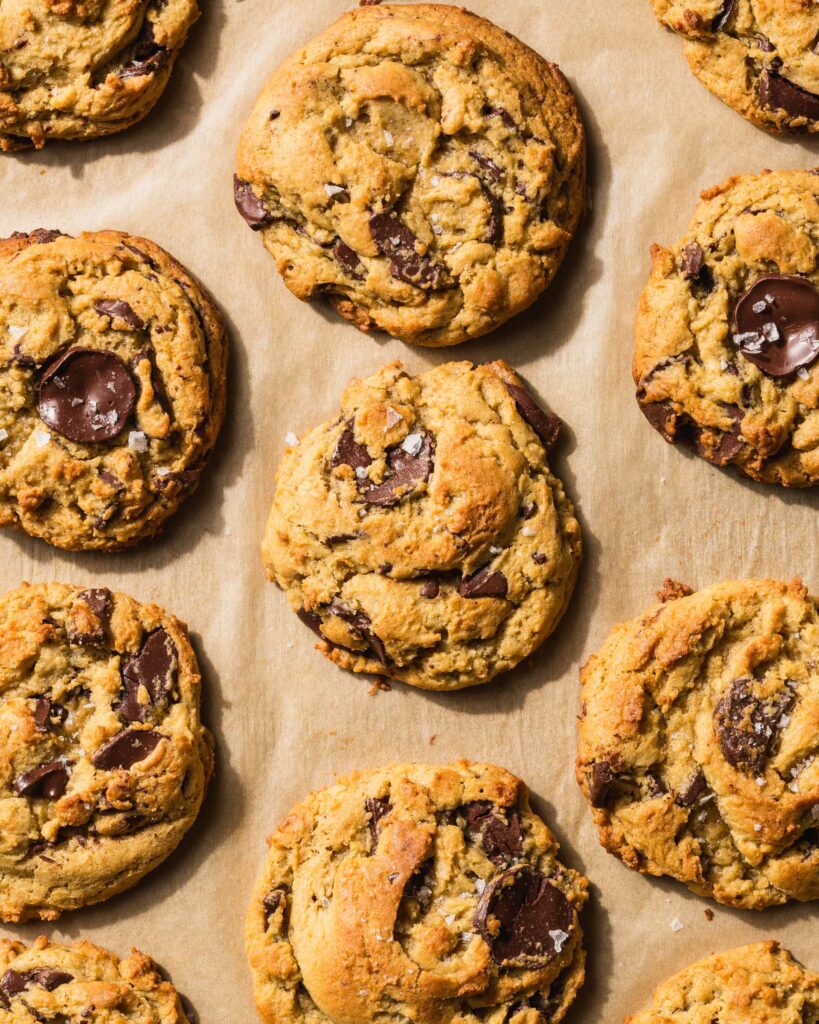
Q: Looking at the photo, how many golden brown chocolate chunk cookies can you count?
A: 11